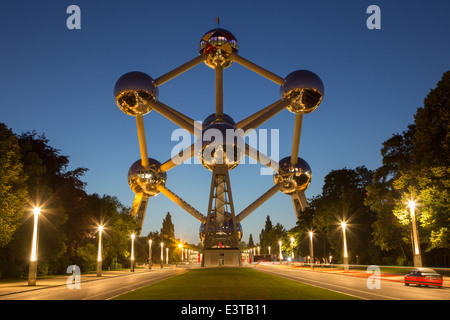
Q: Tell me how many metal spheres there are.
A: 8